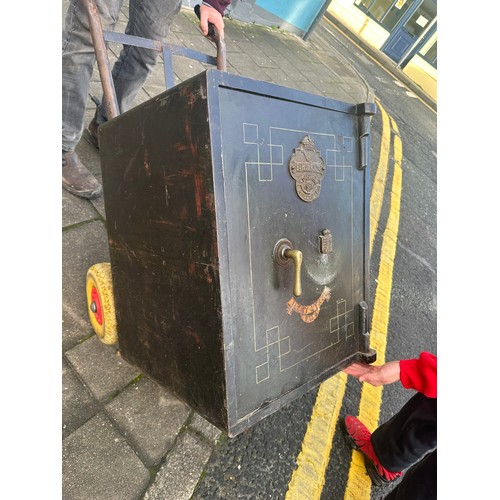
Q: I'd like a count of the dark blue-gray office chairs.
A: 0